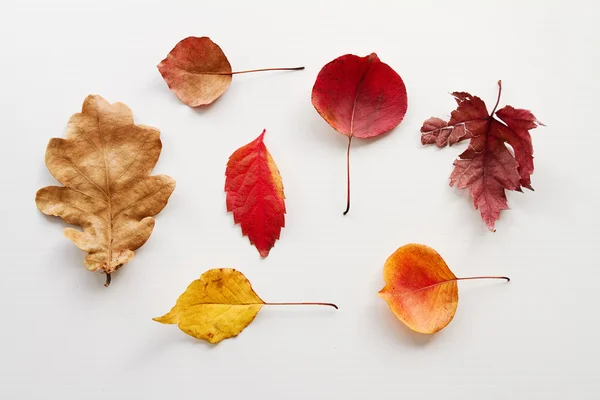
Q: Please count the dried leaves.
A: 7